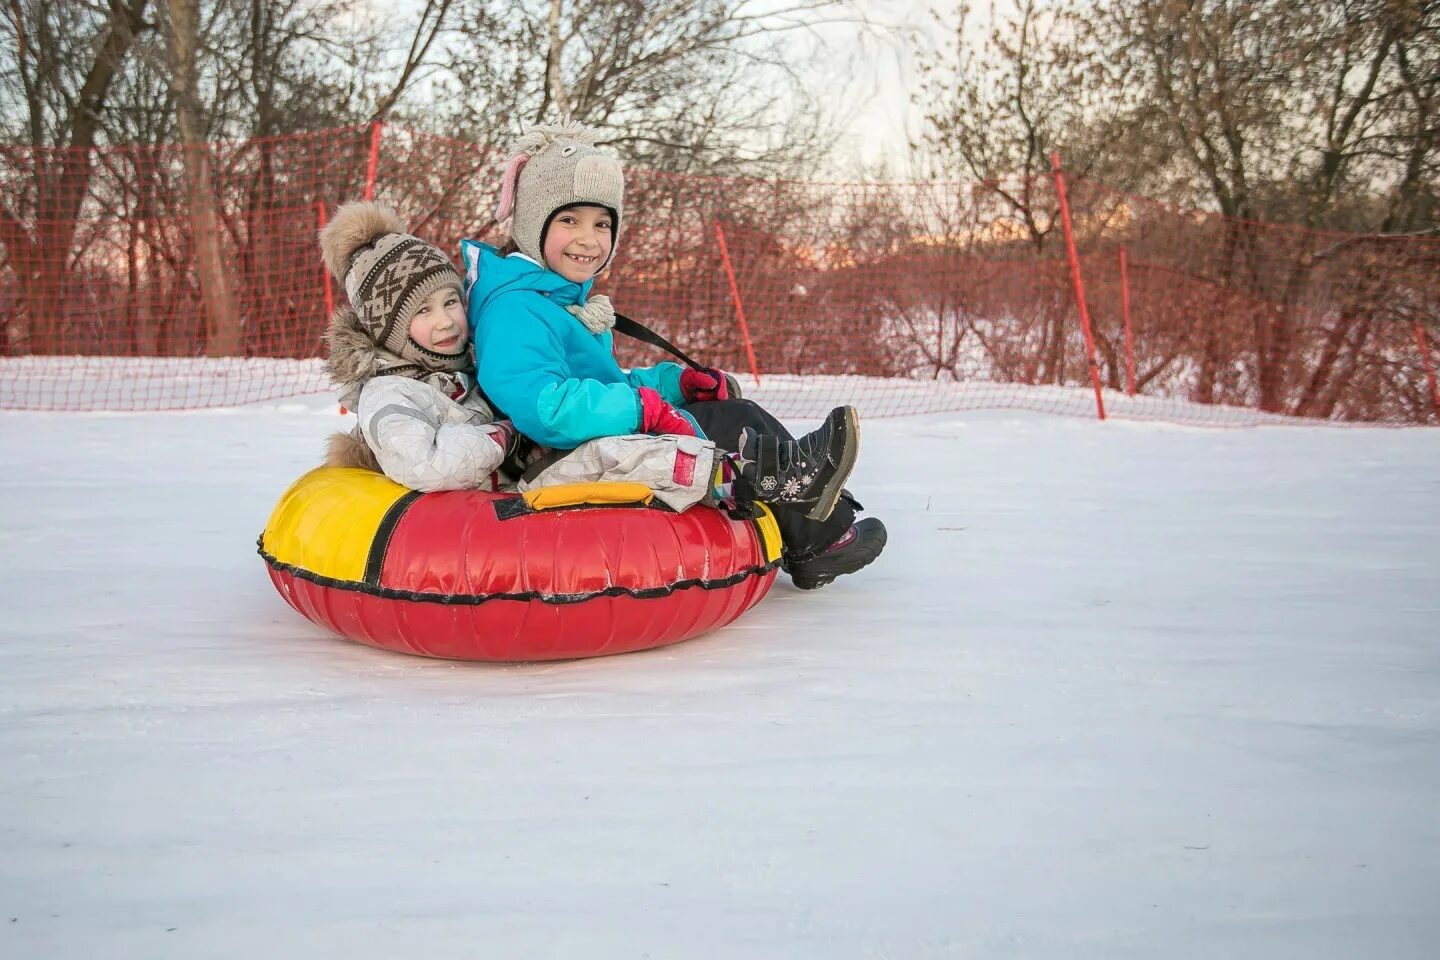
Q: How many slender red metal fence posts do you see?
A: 6